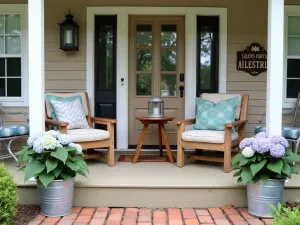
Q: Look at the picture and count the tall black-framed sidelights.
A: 2